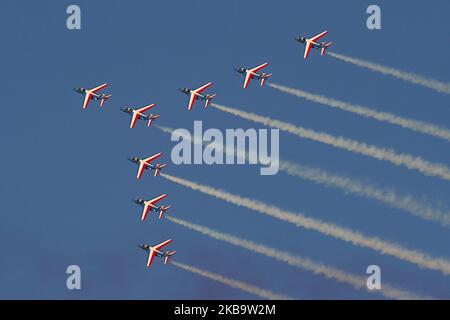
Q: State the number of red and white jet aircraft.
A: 8